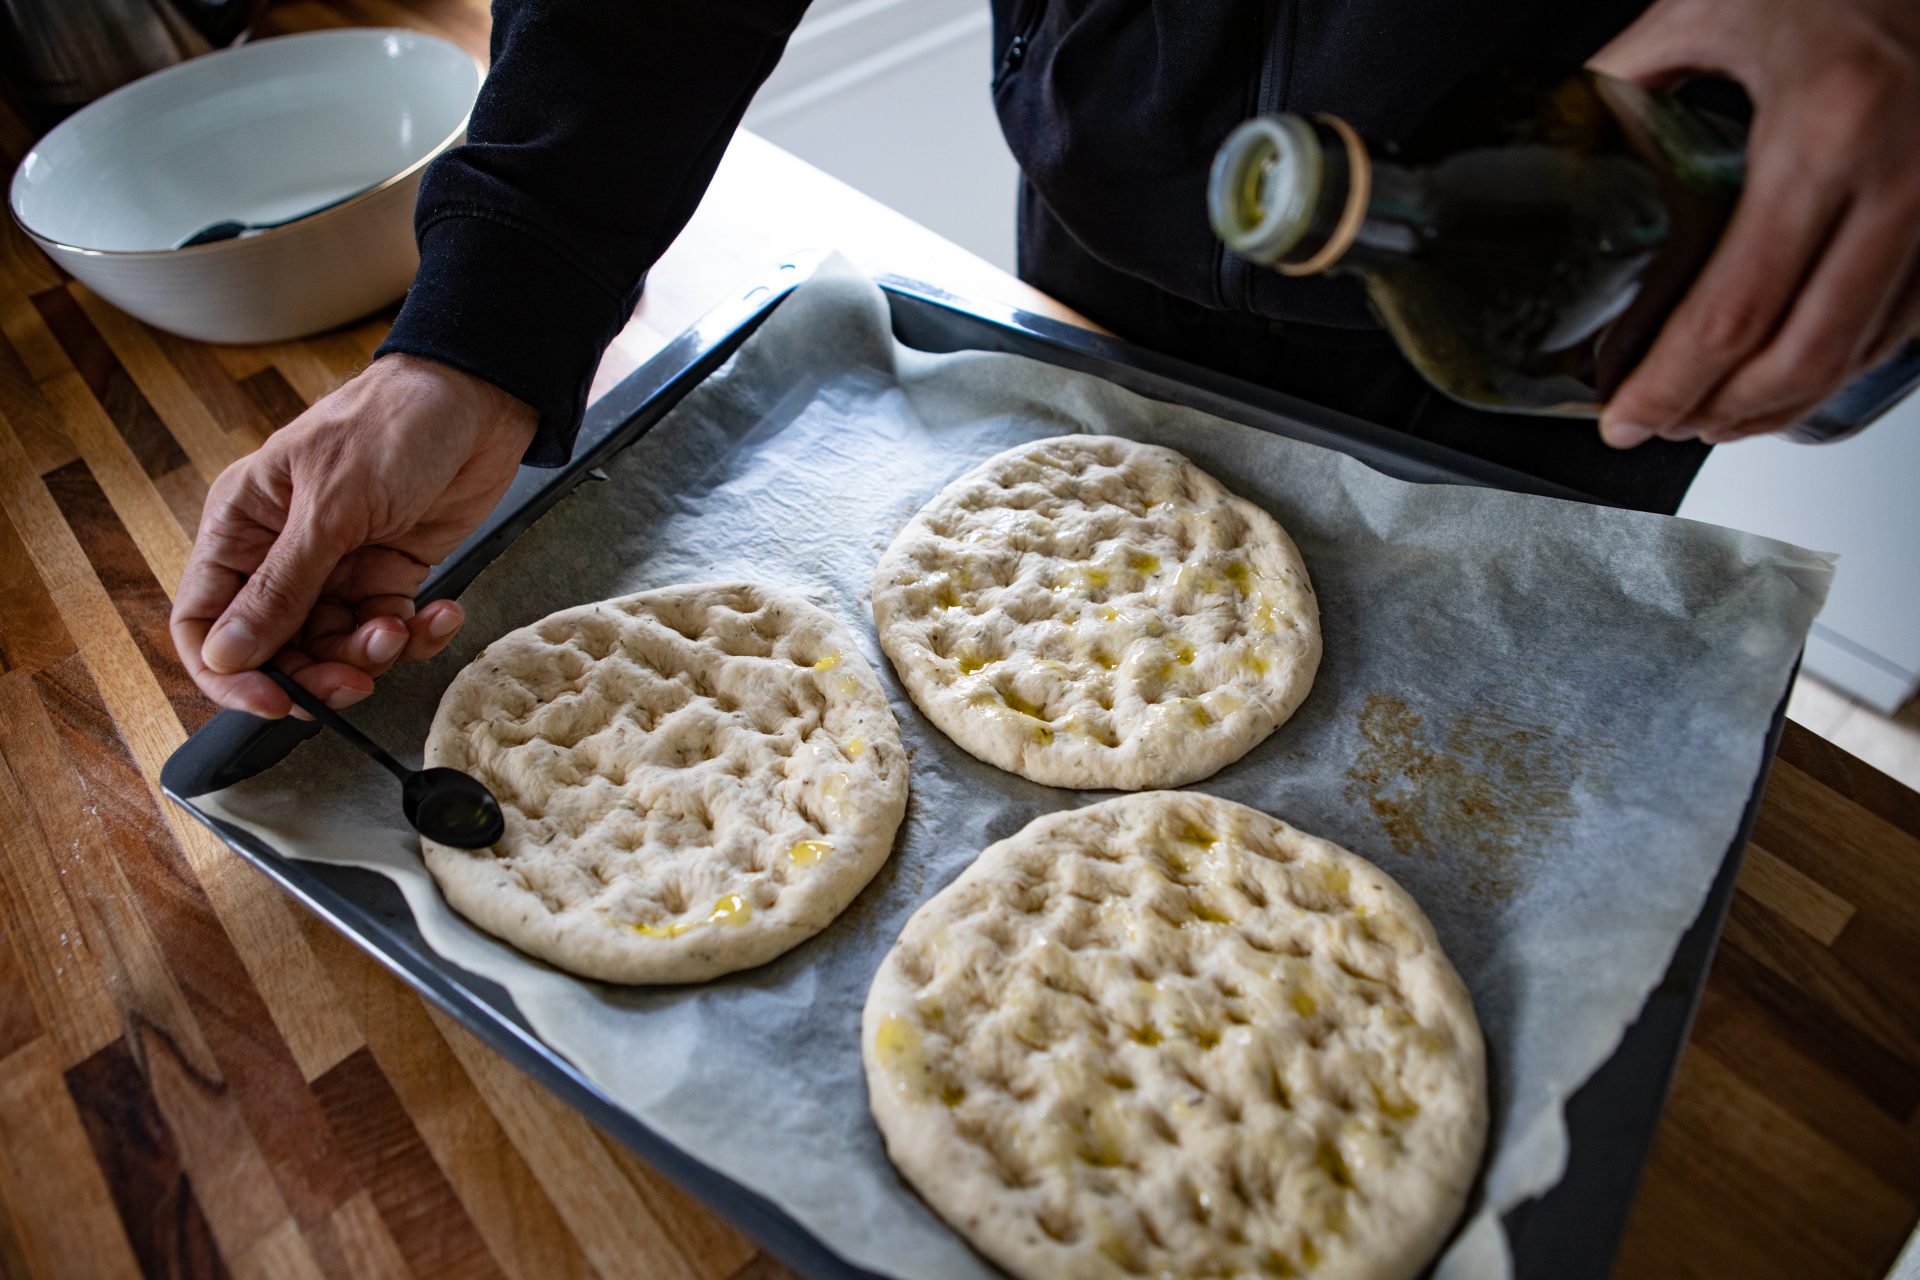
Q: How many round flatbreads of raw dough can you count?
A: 3